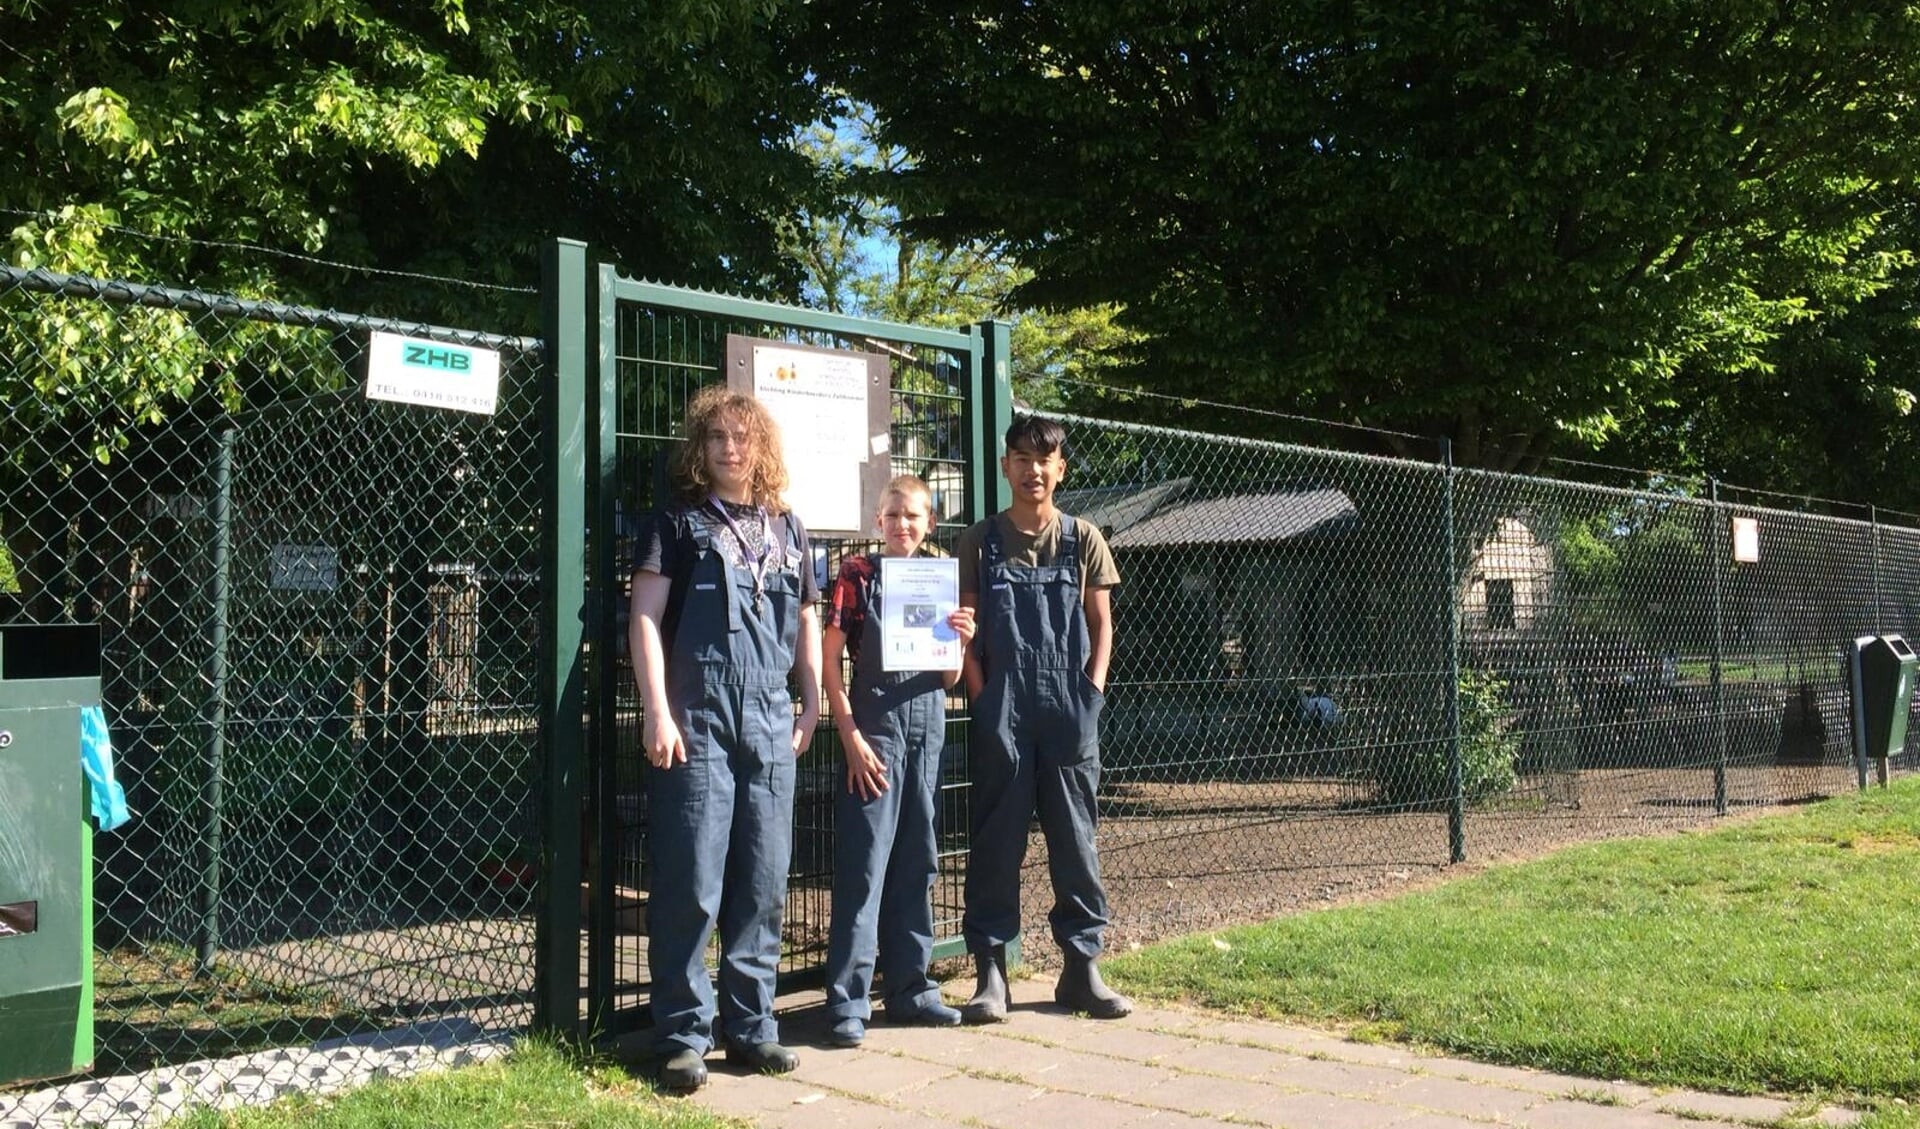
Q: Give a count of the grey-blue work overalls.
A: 3